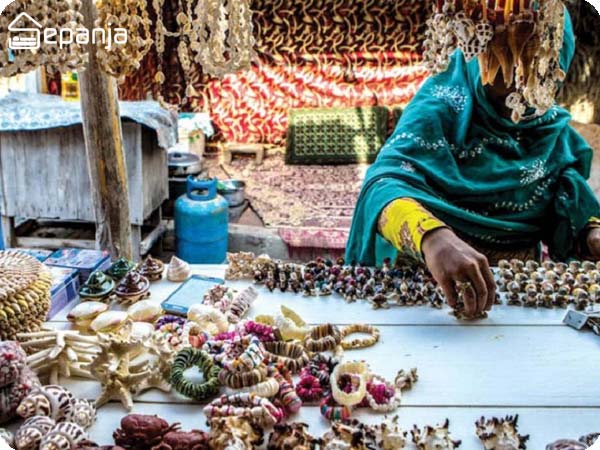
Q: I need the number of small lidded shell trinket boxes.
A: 4